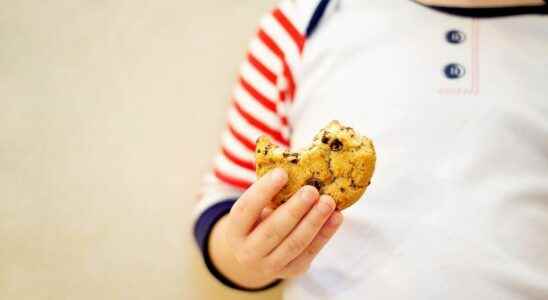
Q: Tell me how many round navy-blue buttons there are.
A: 2